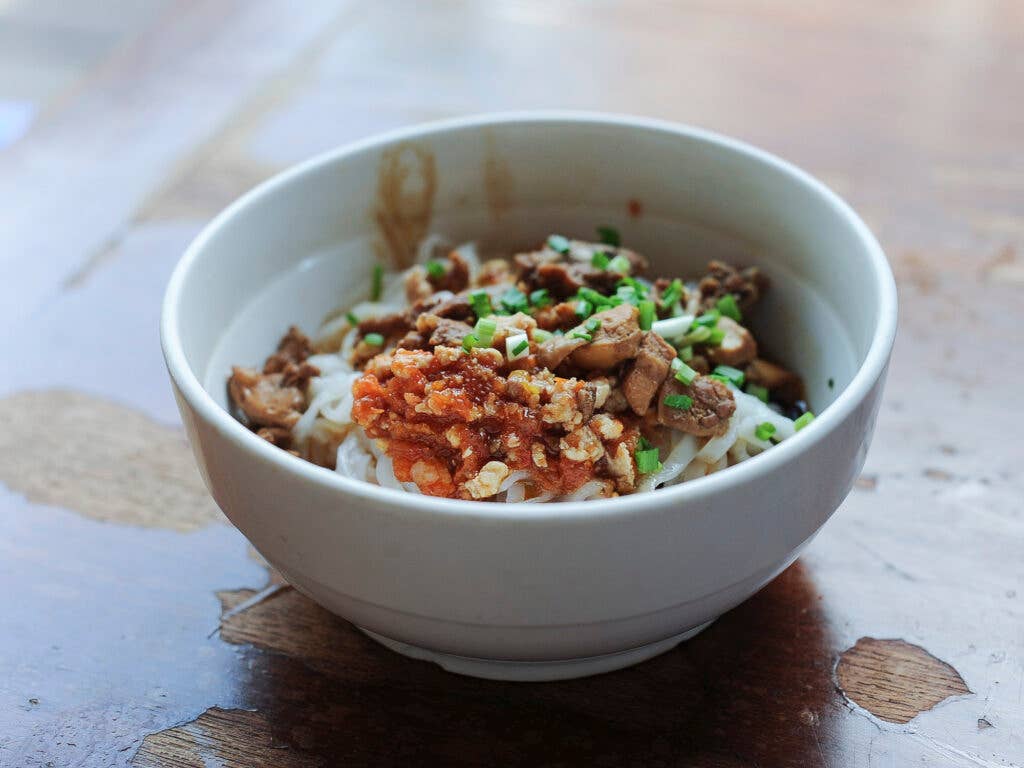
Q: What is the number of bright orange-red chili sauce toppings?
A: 1